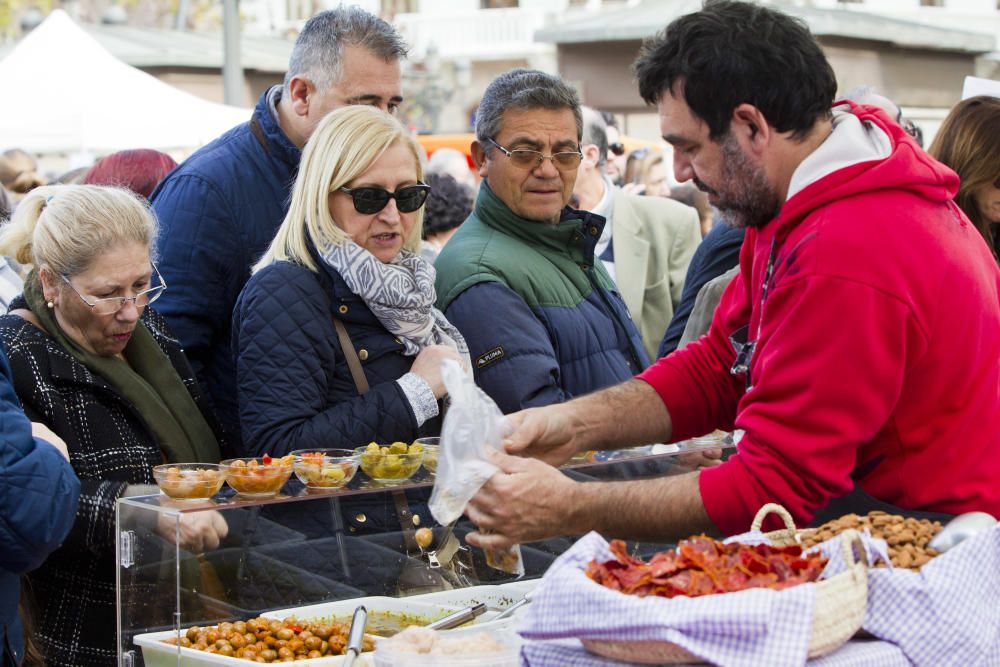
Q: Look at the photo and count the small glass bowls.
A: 5